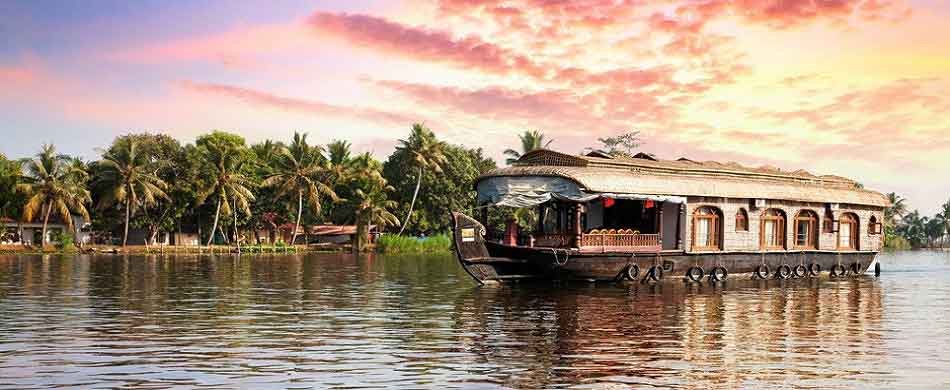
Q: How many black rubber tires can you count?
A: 11